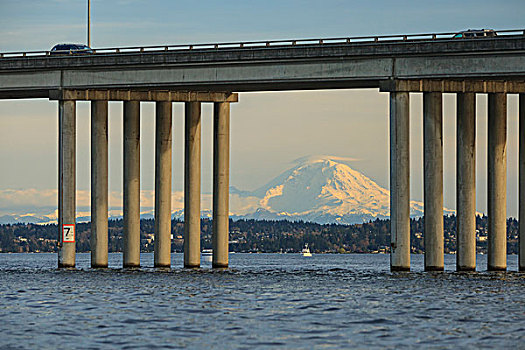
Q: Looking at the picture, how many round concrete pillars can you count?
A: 11